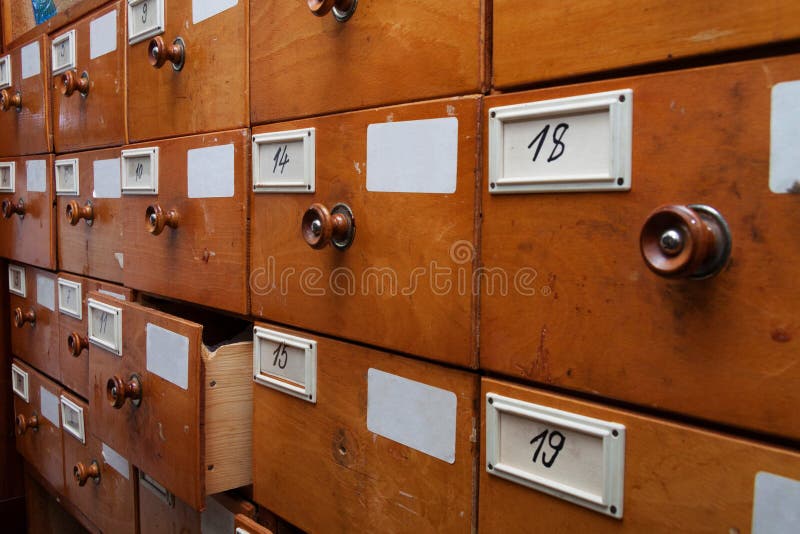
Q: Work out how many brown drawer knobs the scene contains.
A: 14